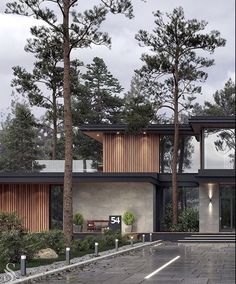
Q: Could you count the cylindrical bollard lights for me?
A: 7